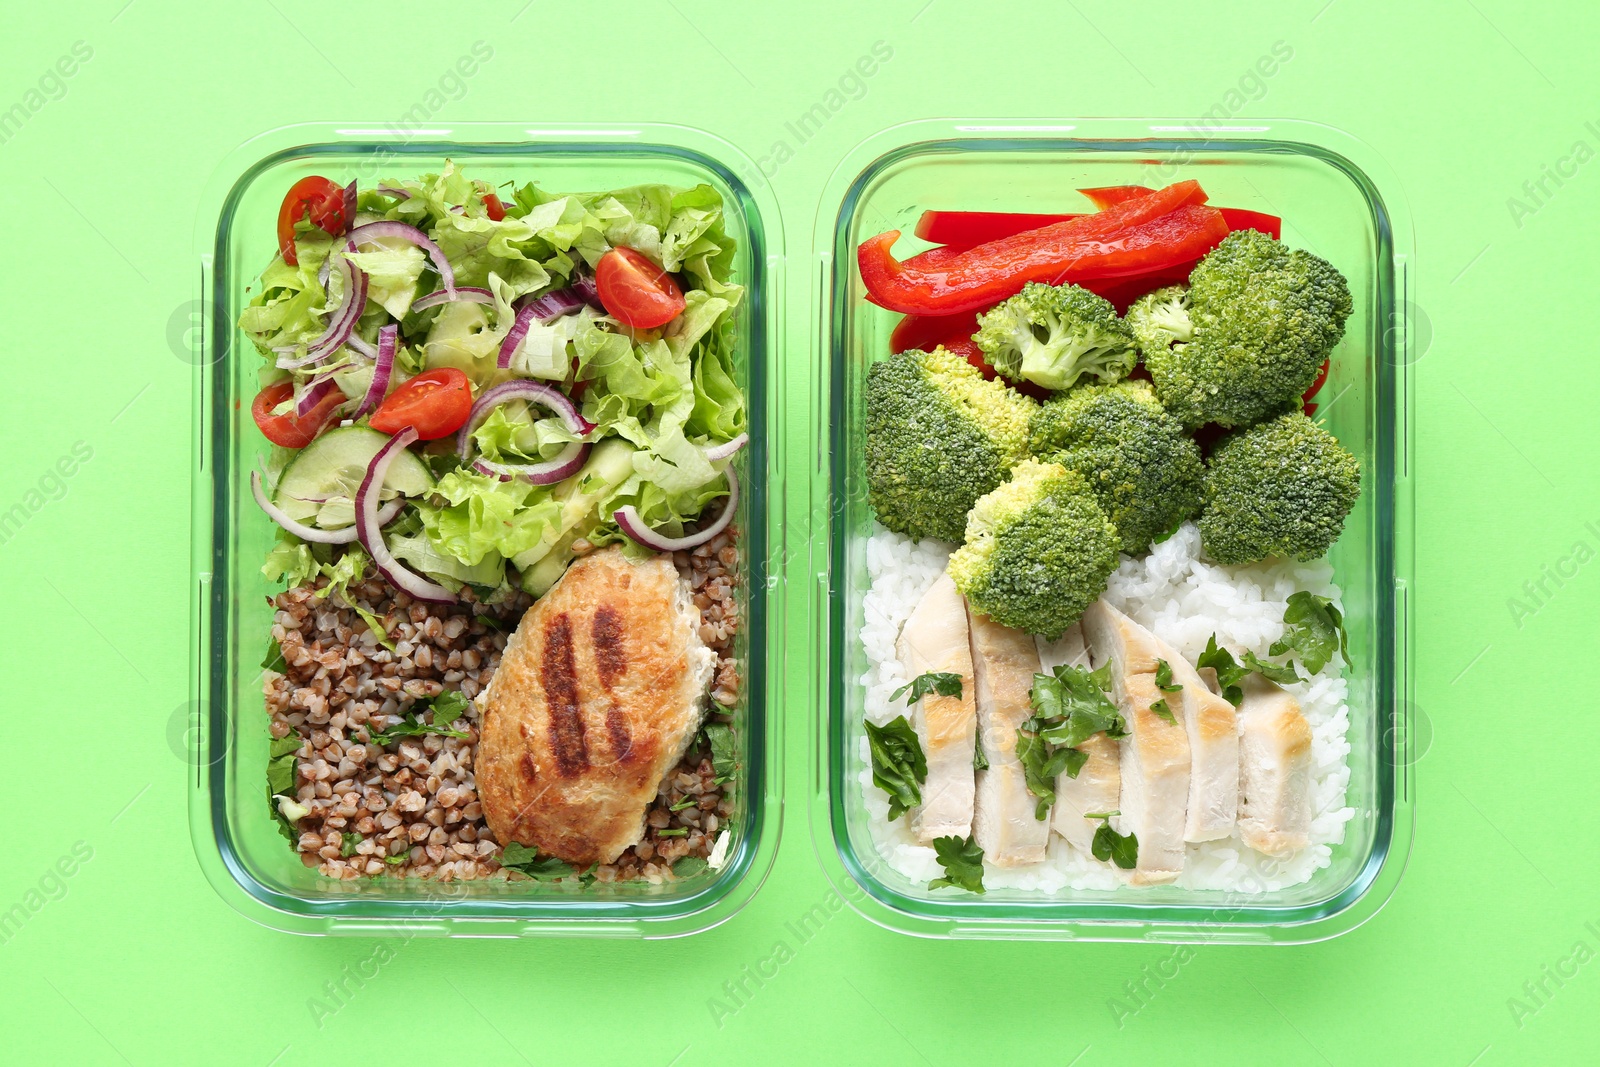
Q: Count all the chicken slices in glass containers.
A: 6